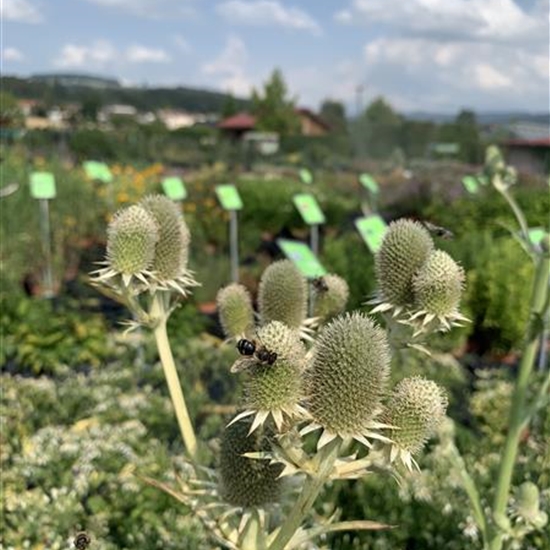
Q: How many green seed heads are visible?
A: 11